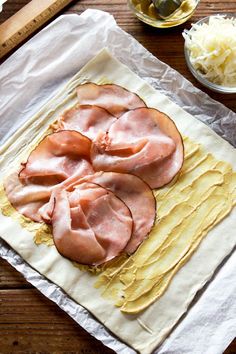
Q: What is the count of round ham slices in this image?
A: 6